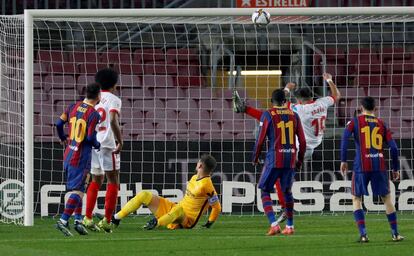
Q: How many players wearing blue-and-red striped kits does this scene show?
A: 3